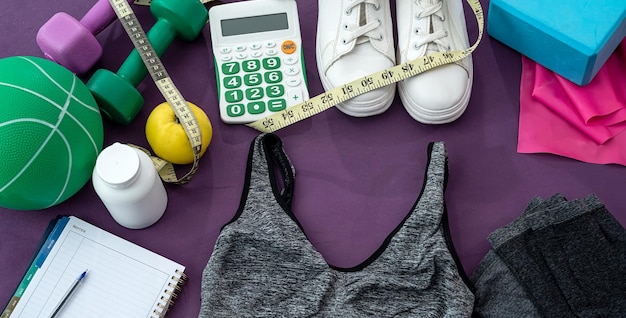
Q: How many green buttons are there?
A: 12